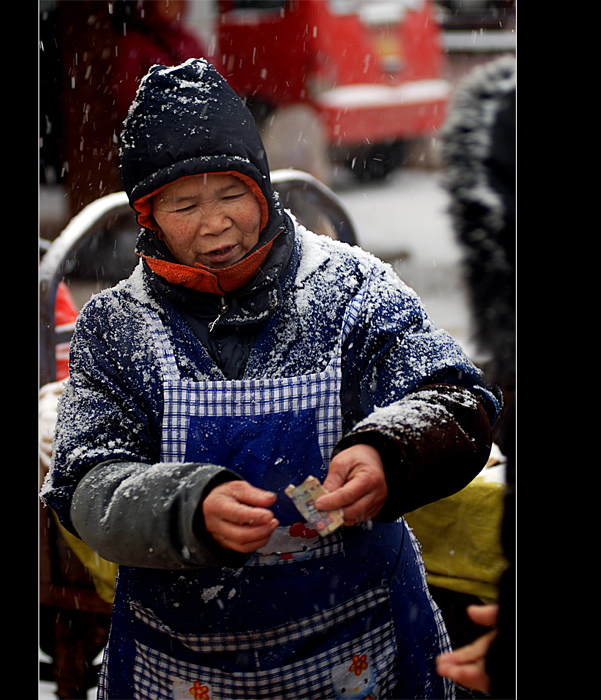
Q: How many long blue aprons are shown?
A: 1